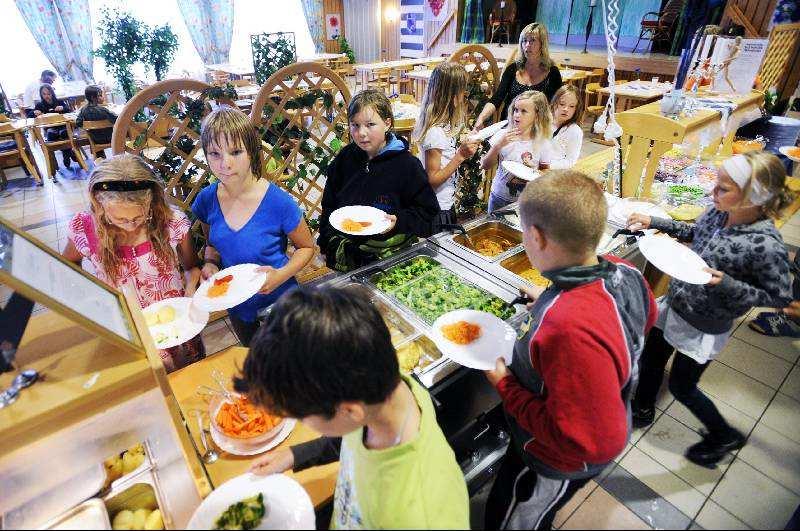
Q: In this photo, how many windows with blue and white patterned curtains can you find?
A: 3